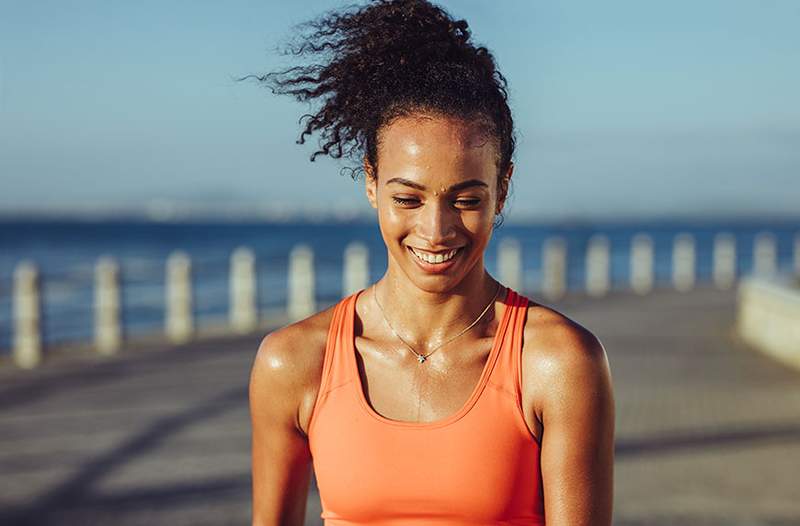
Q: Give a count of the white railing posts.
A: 14